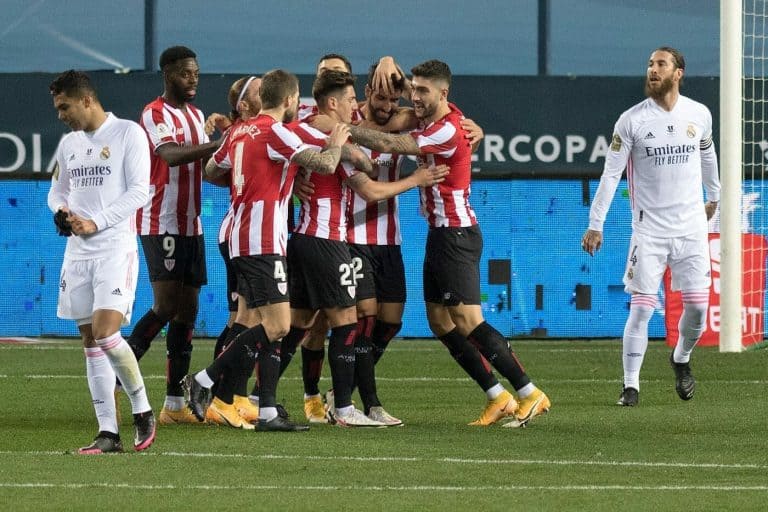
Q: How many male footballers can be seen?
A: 9